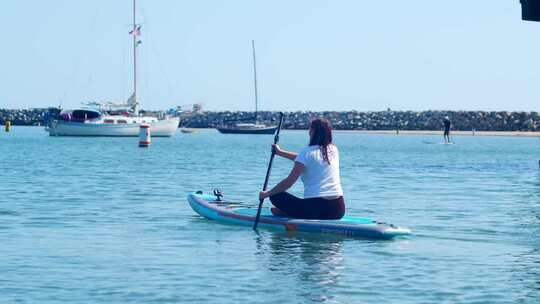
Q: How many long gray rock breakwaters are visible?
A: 1